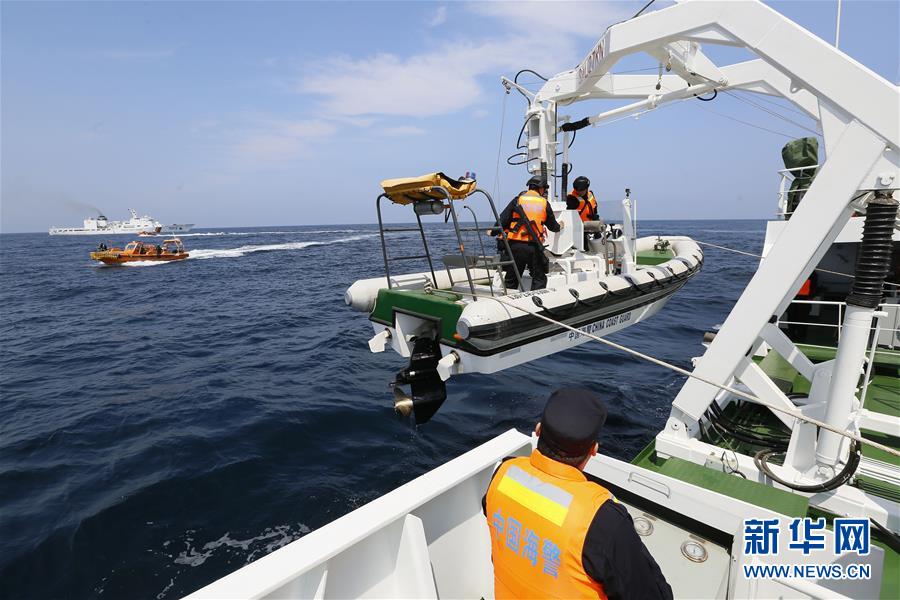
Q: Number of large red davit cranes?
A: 0